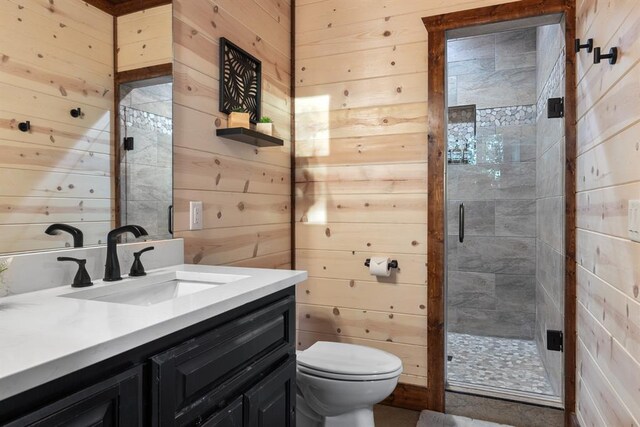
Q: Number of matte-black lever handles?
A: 2